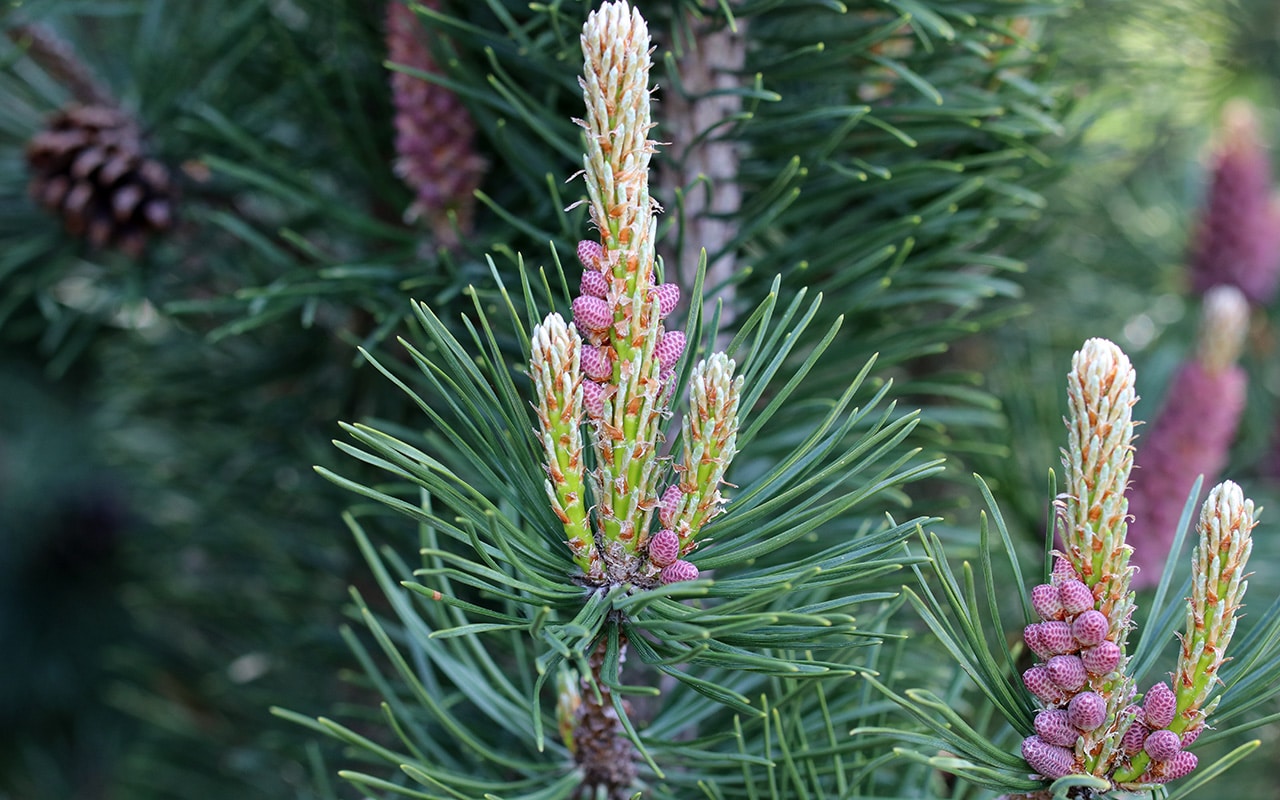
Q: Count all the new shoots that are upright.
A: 5